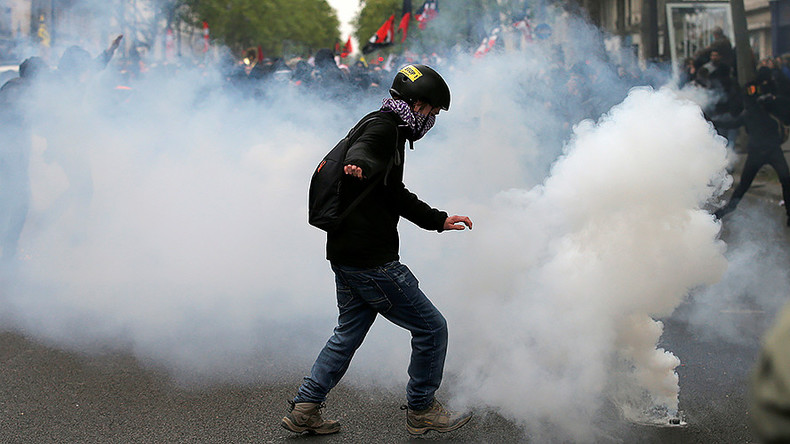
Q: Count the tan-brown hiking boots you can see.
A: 2